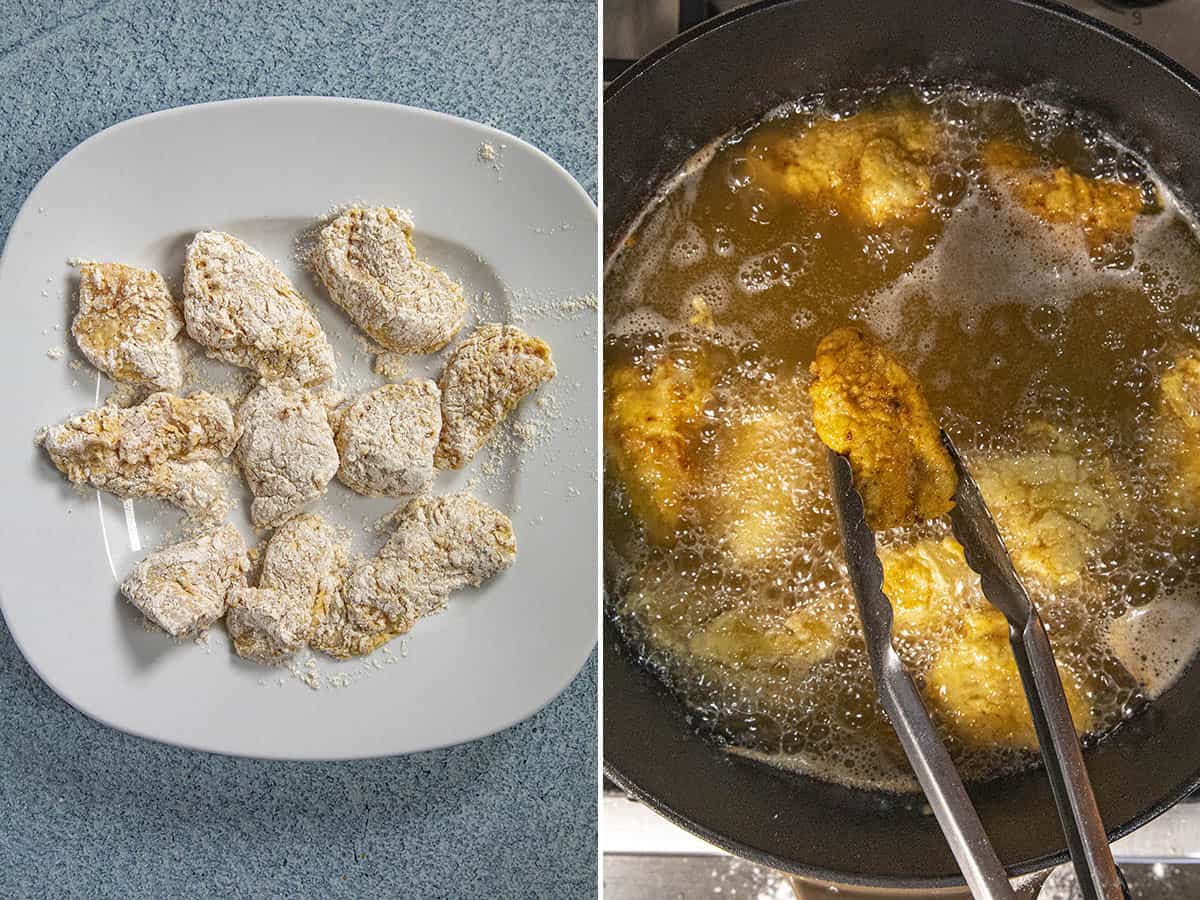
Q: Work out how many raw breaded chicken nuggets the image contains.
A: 10